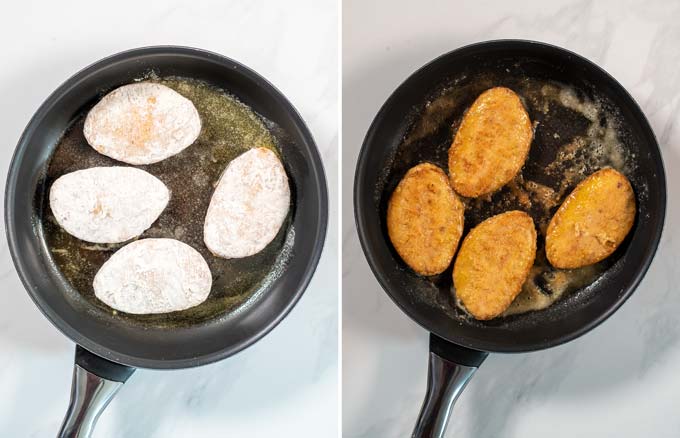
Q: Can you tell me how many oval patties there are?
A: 8